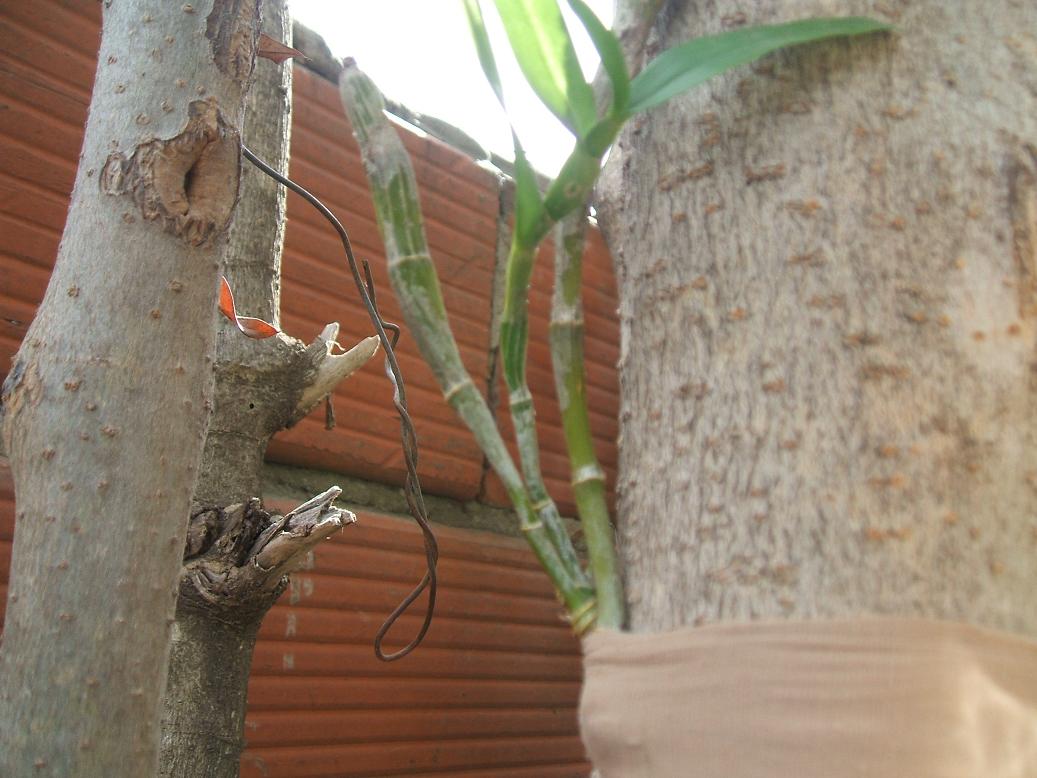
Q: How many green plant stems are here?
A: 3